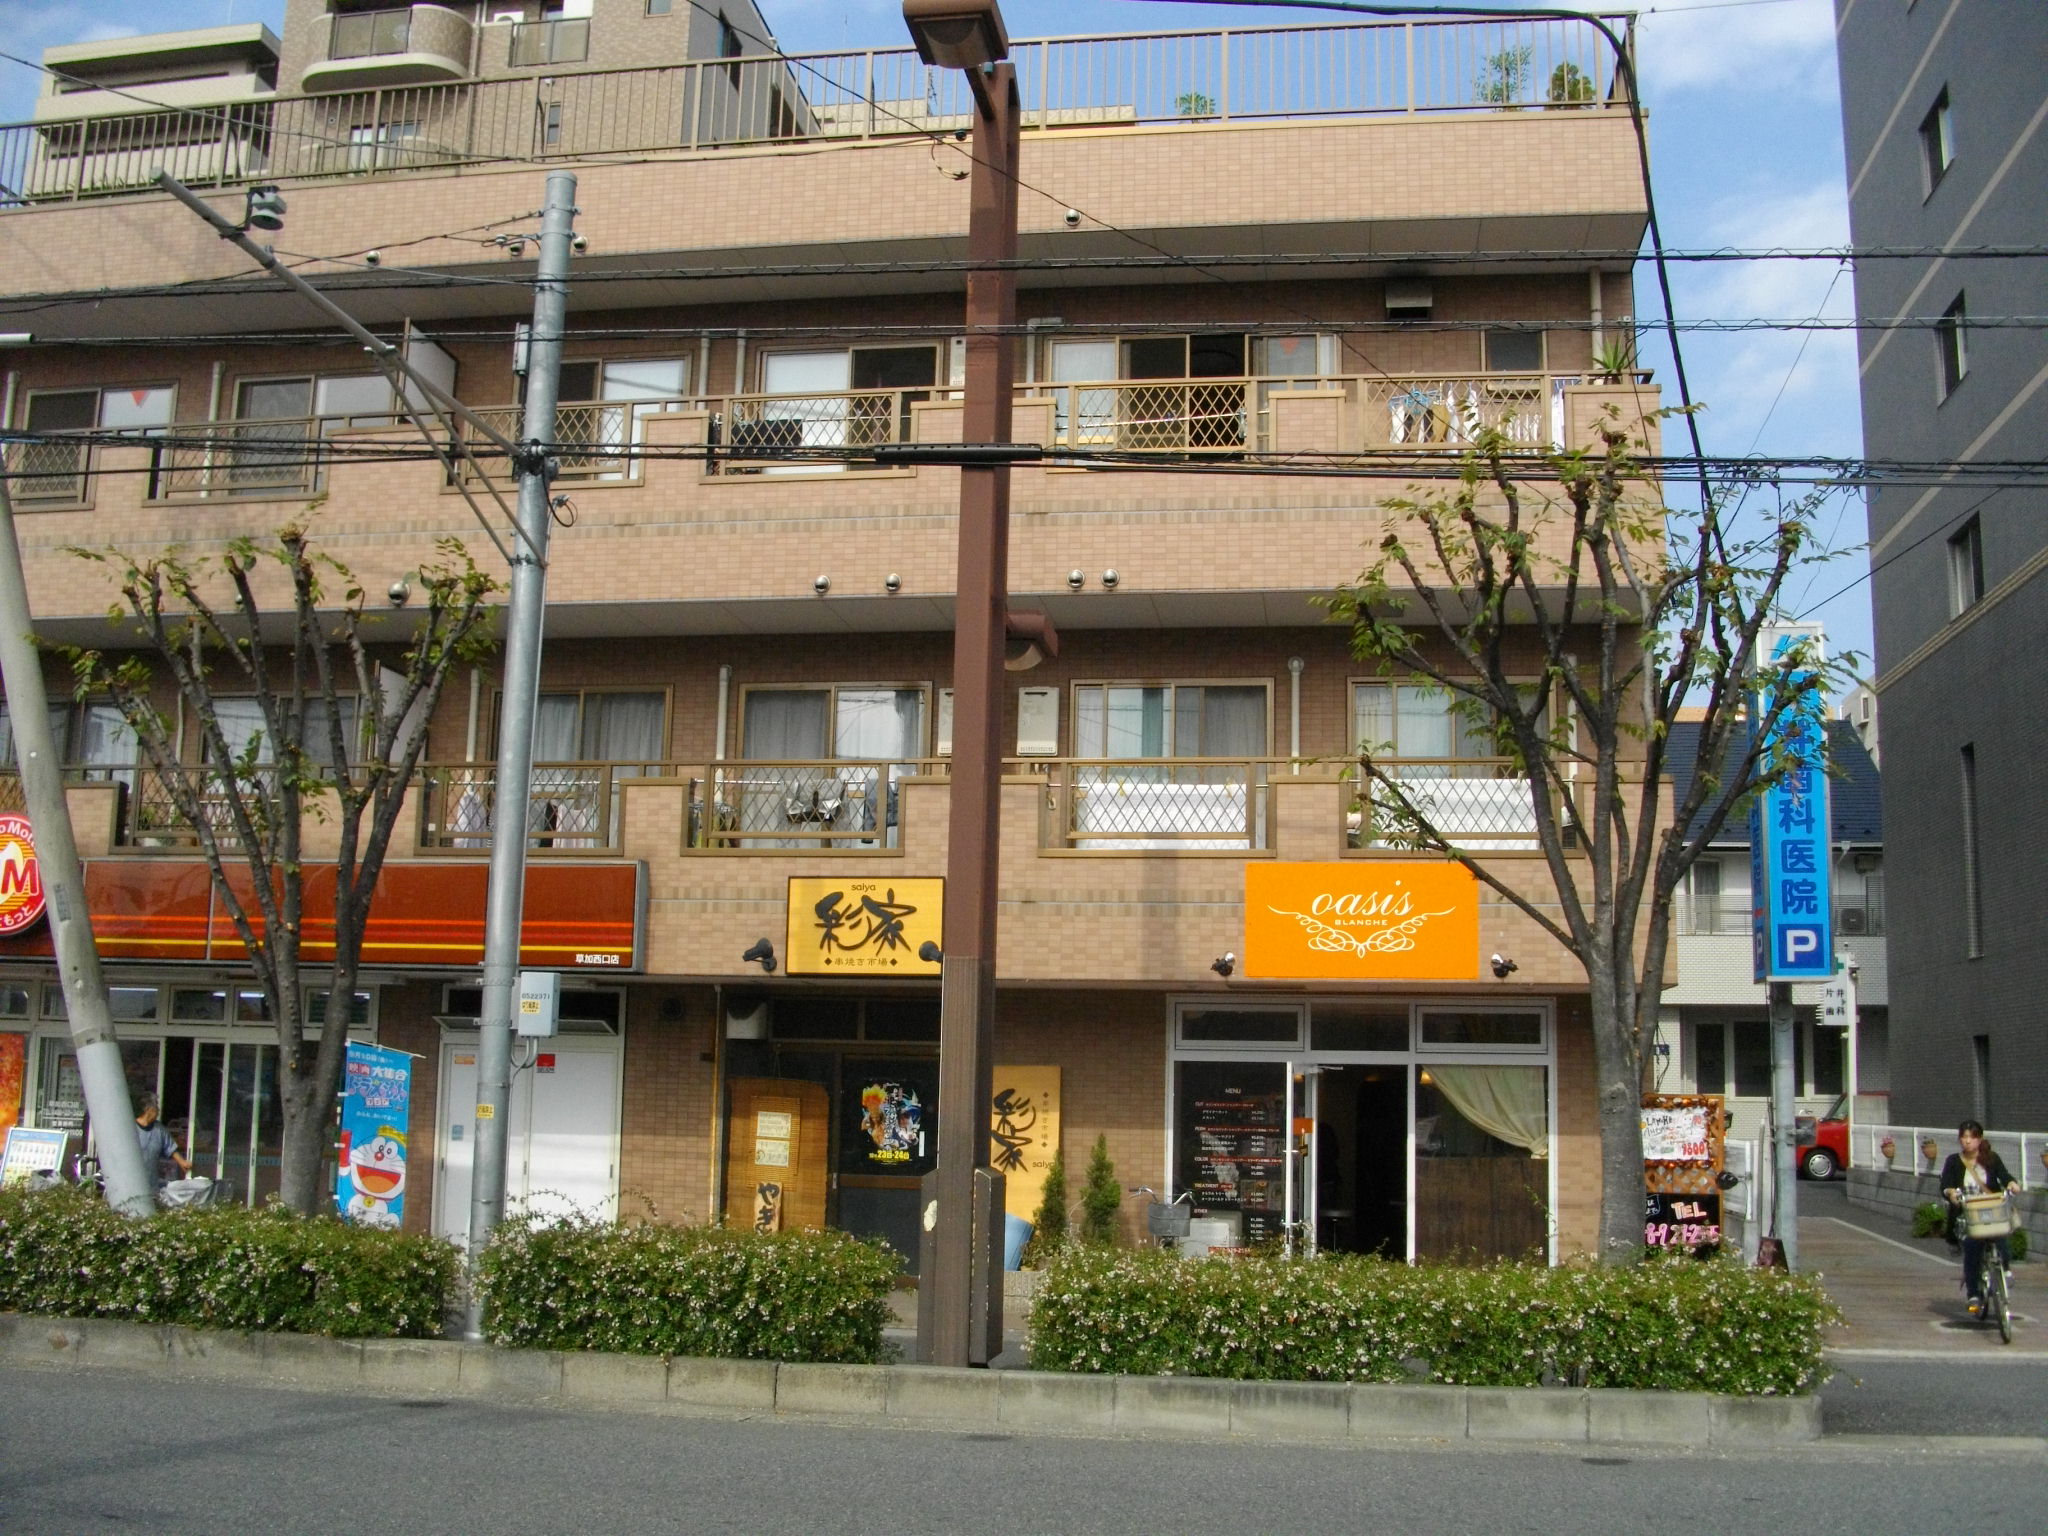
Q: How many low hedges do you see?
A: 3